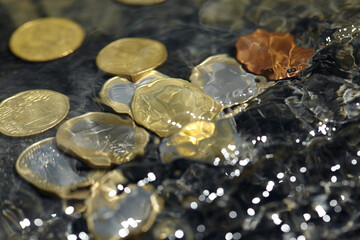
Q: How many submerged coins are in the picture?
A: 12